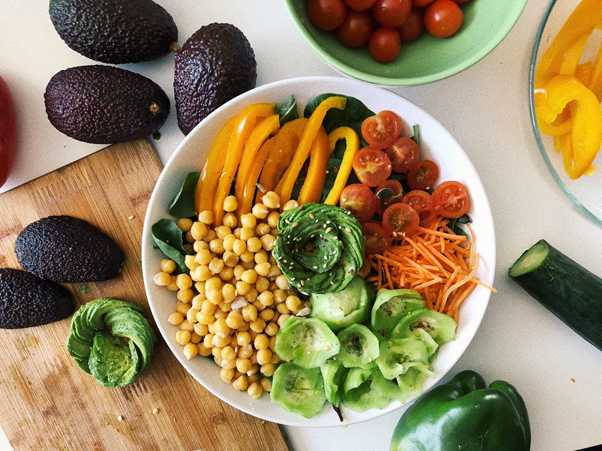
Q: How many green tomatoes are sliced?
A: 0